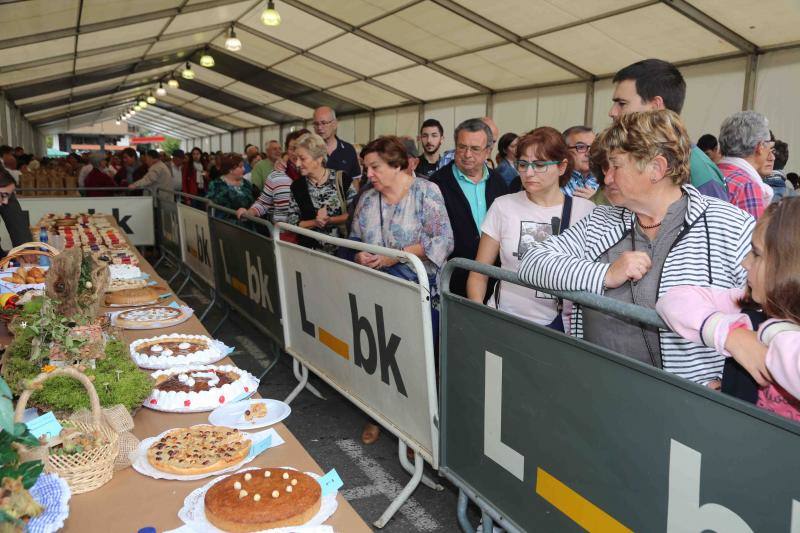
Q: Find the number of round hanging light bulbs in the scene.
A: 13